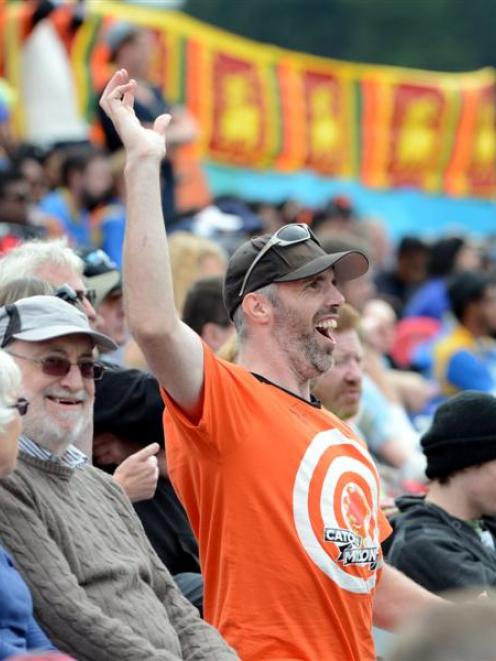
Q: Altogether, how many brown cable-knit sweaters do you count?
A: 1